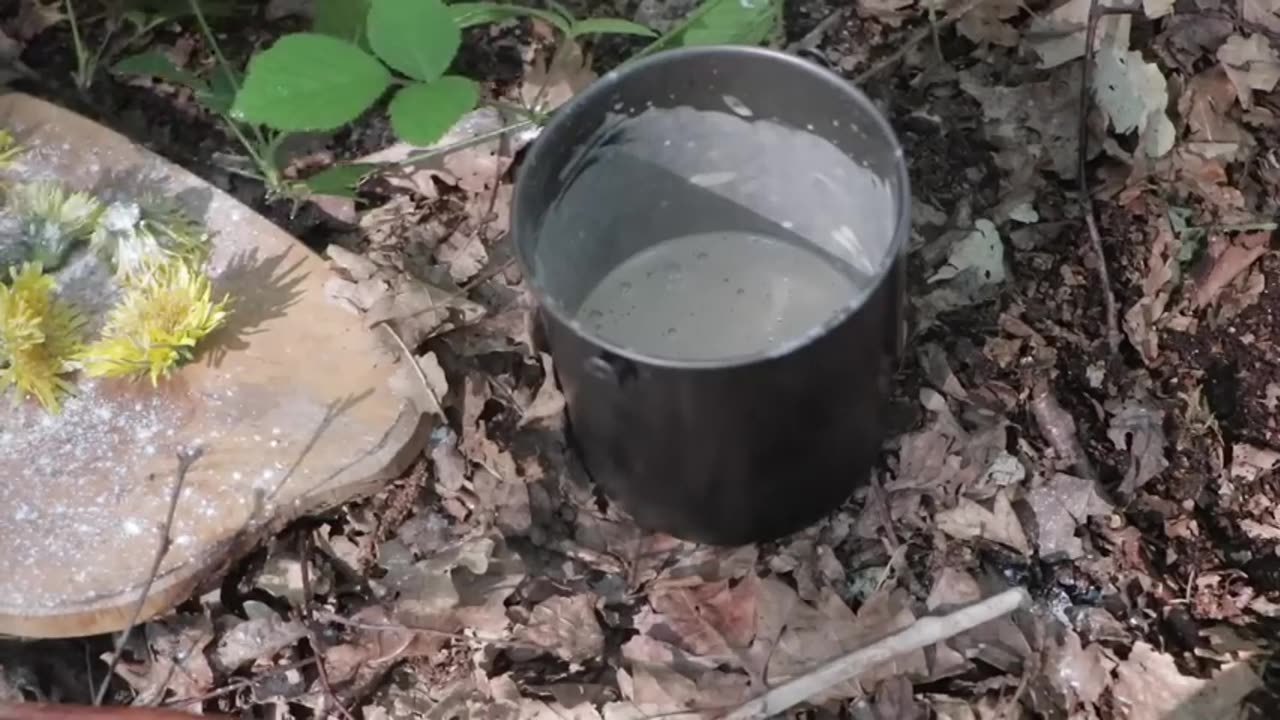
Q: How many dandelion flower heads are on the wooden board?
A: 5